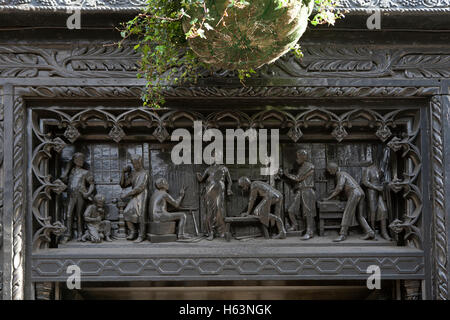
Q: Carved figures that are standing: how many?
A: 7